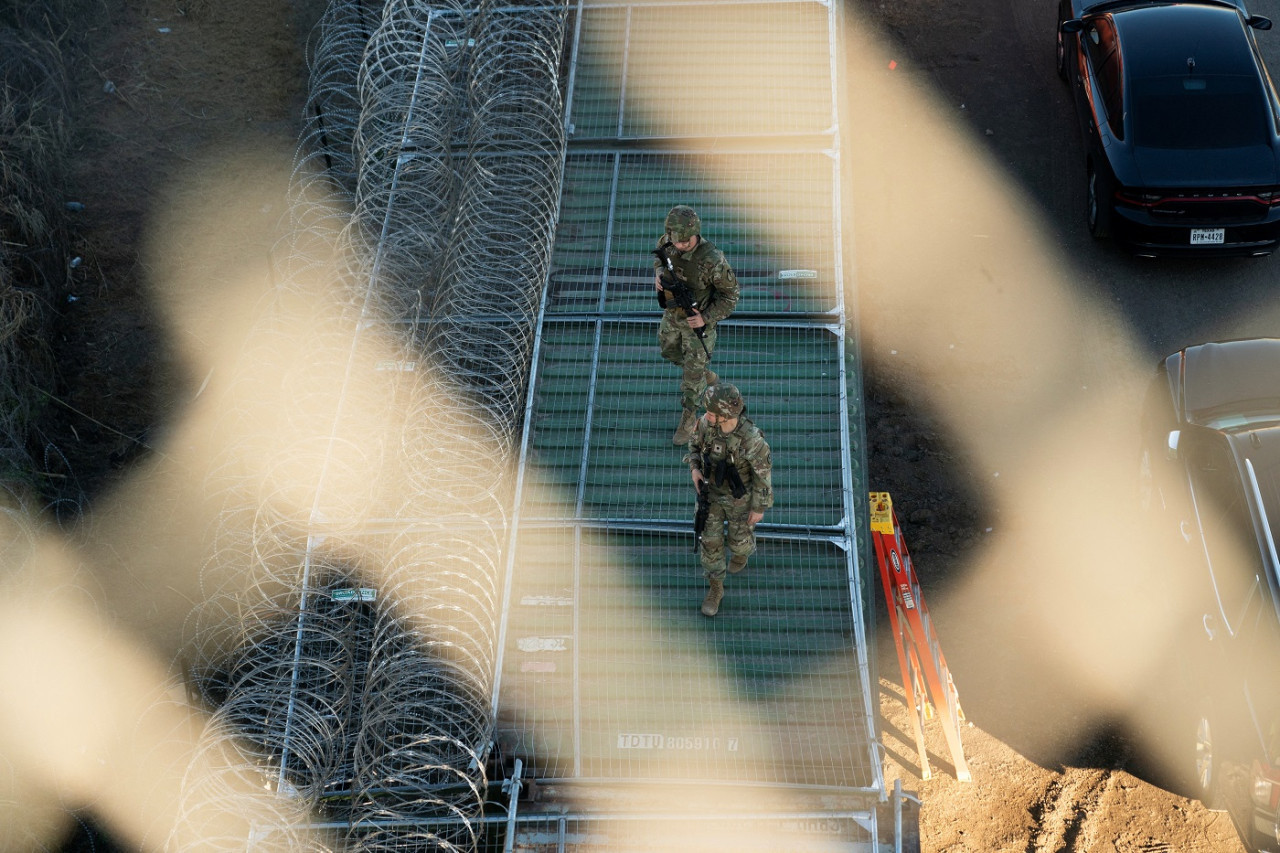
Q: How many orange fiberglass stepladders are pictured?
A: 1